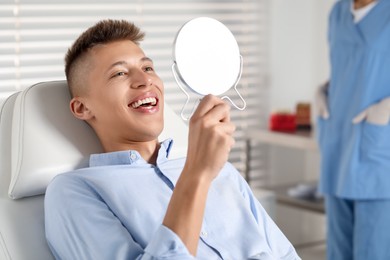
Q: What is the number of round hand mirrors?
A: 1